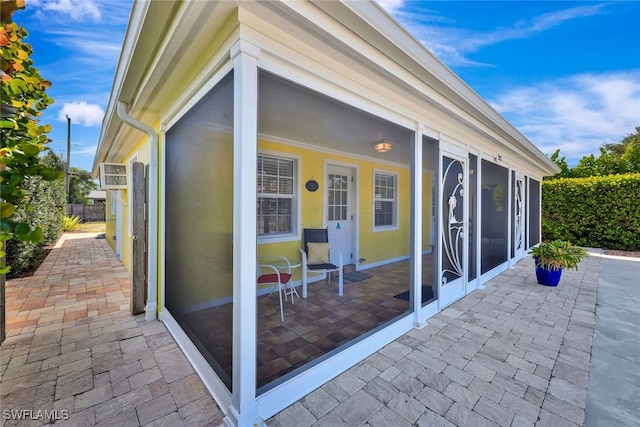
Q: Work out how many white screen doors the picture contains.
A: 2